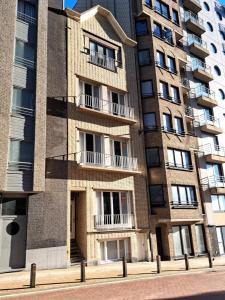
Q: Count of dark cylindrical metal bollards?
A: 6